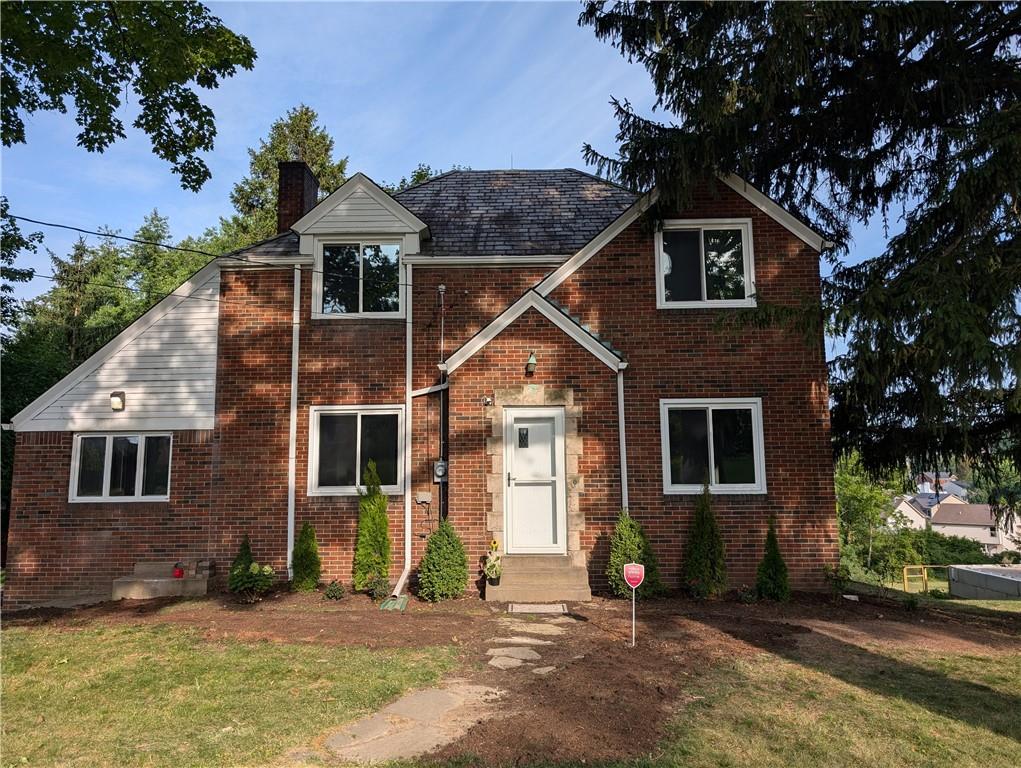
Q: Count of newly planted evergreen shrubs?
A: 7